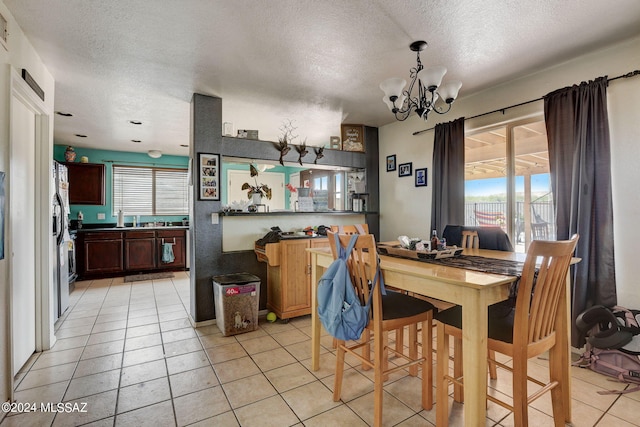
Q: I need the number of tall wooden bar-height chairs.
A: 4